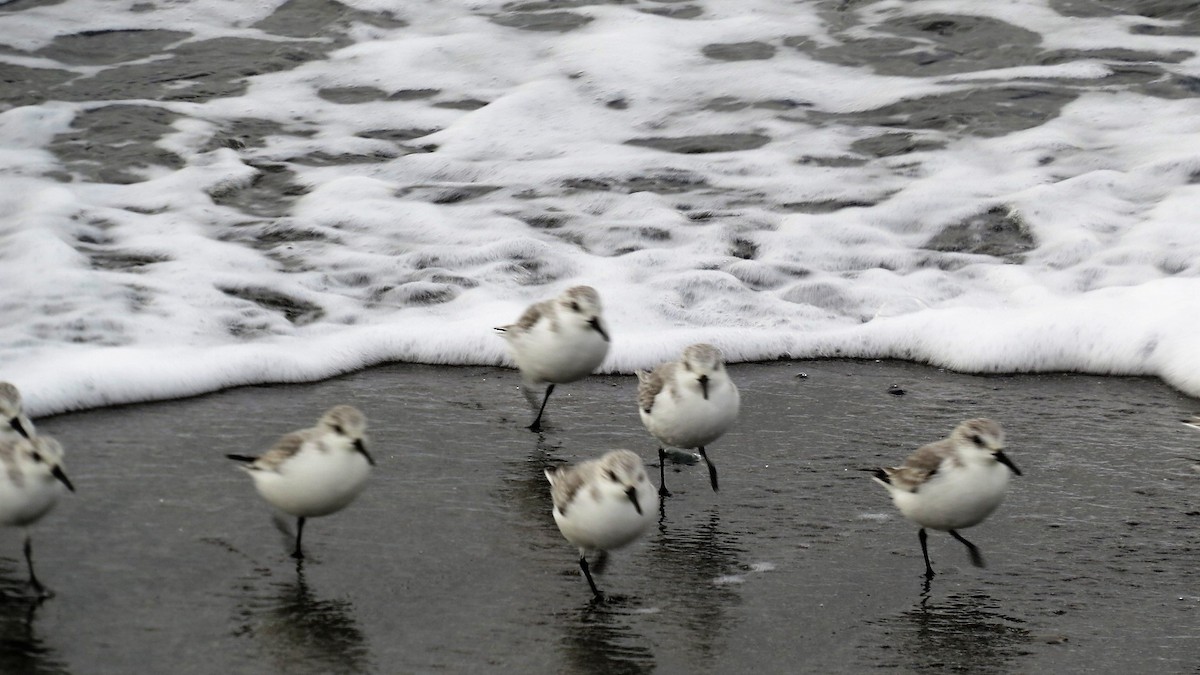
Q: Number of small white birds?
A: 7